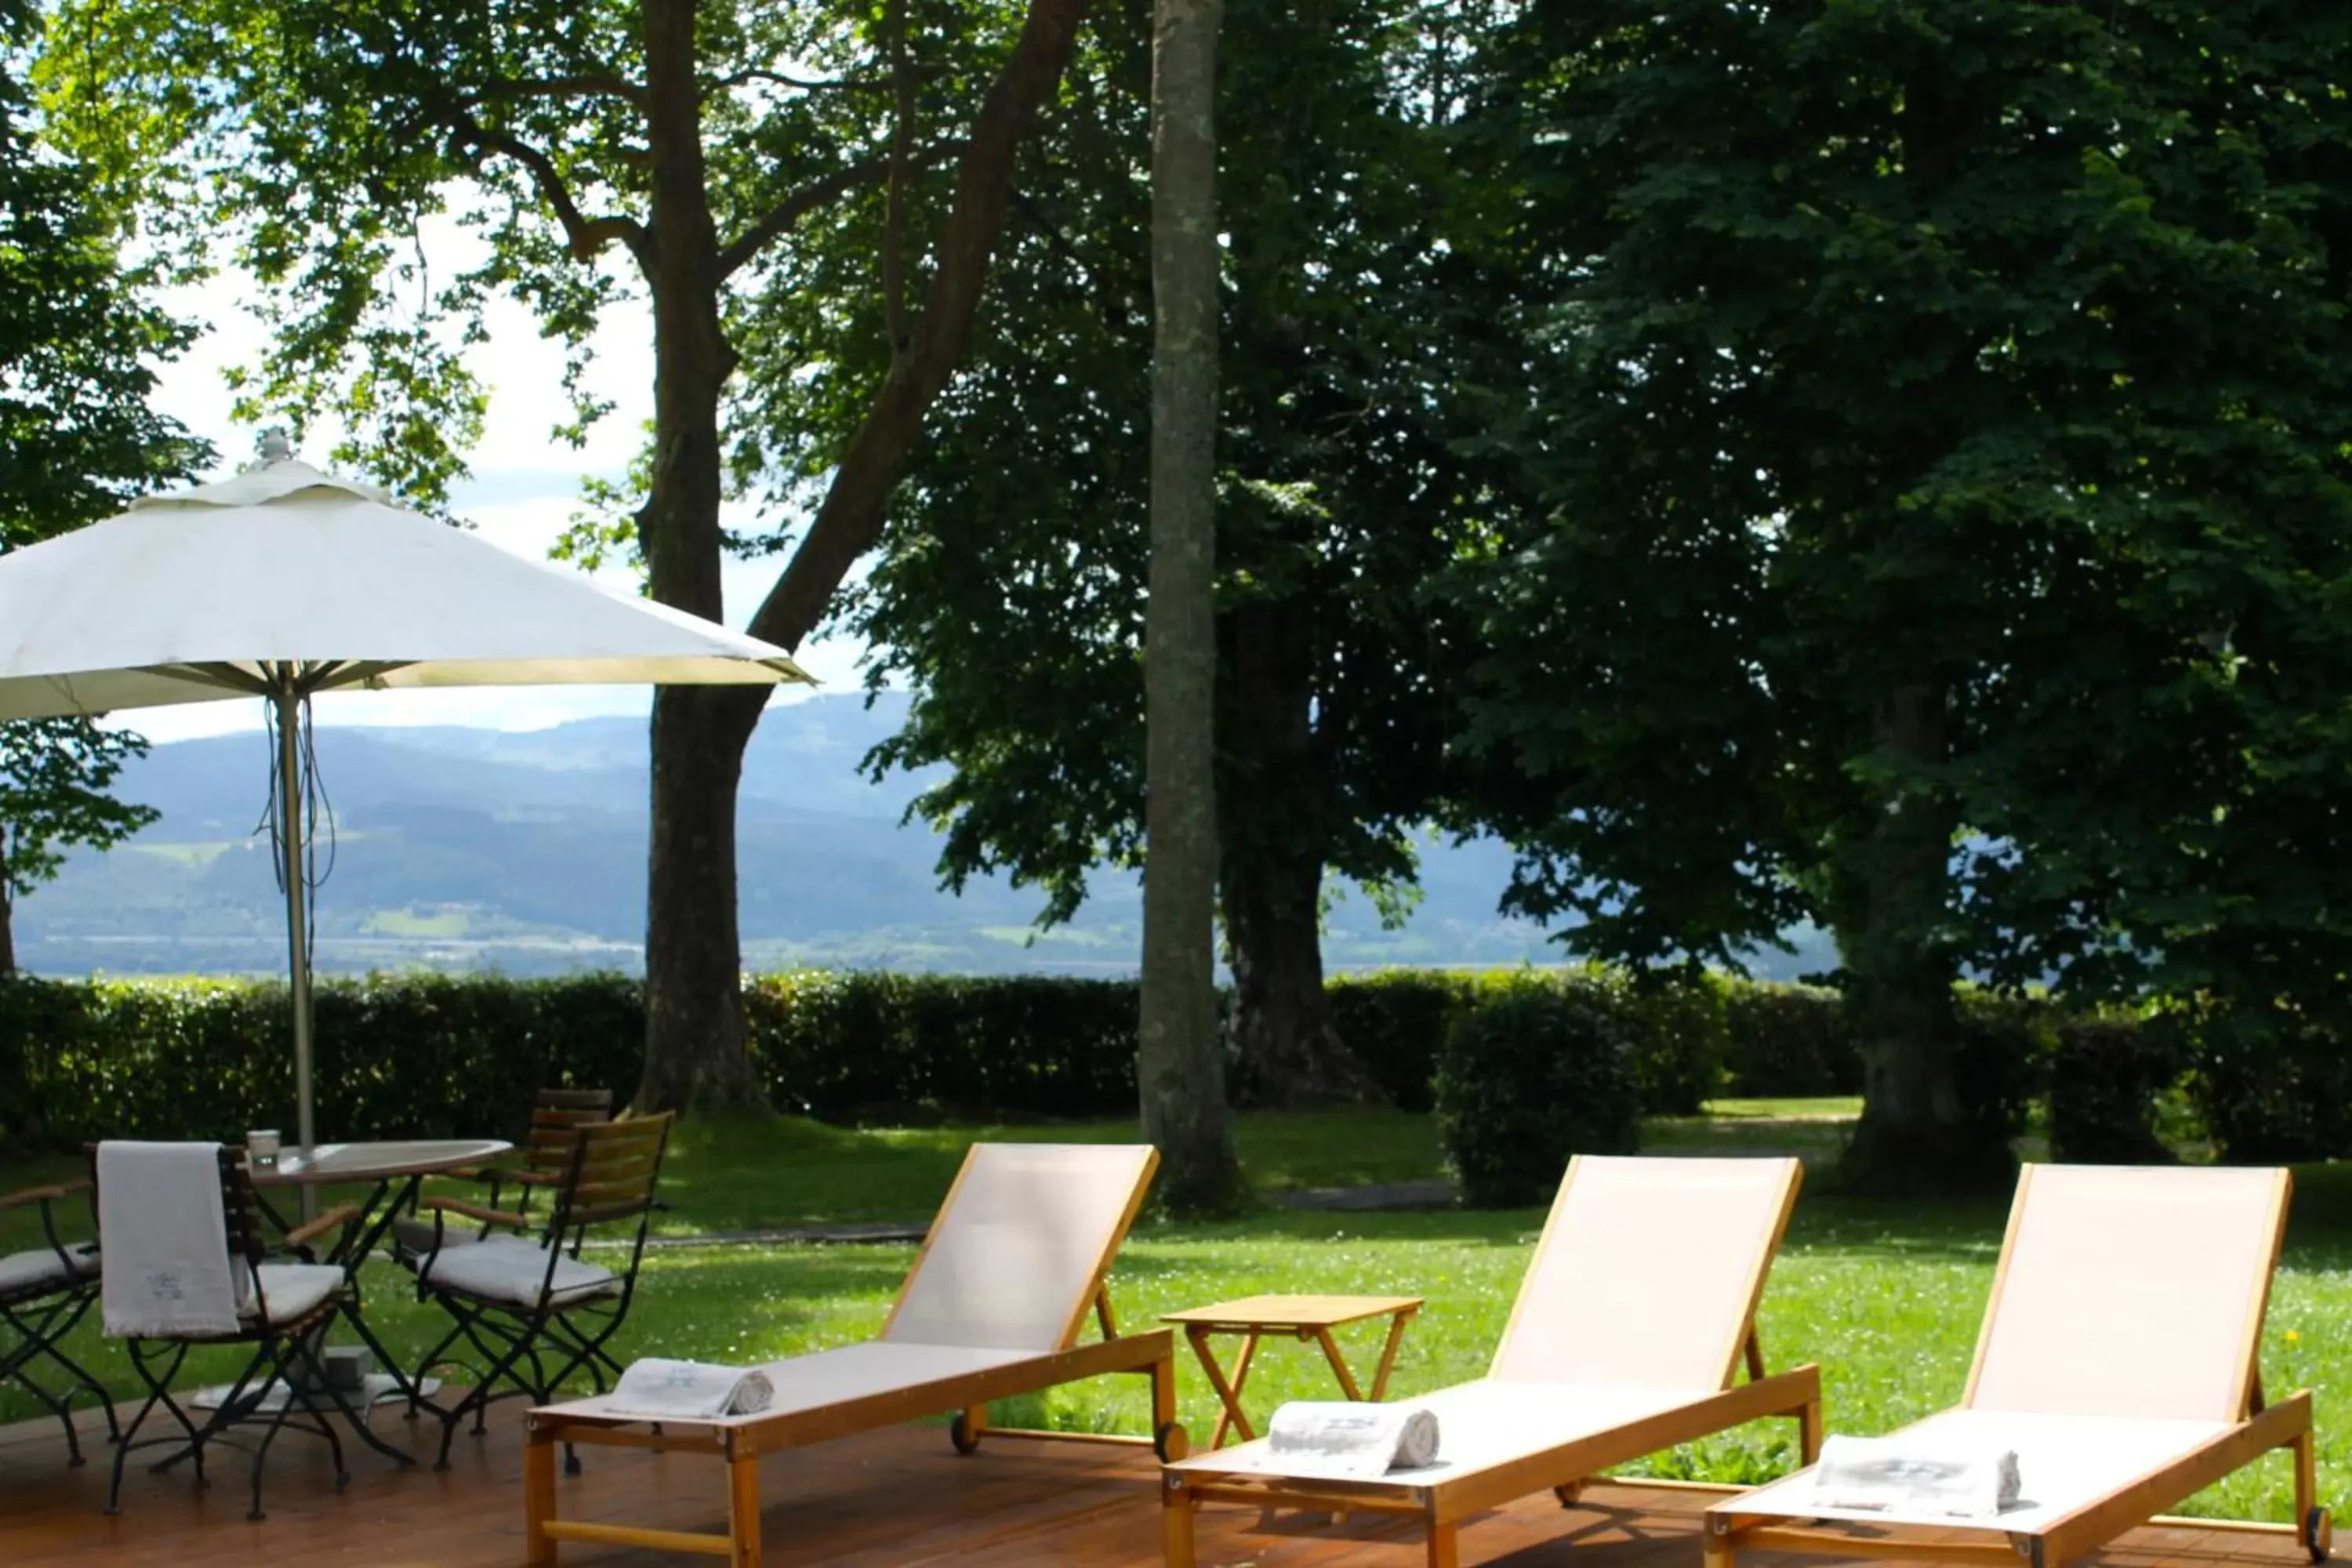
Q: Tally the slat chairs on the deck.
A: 4